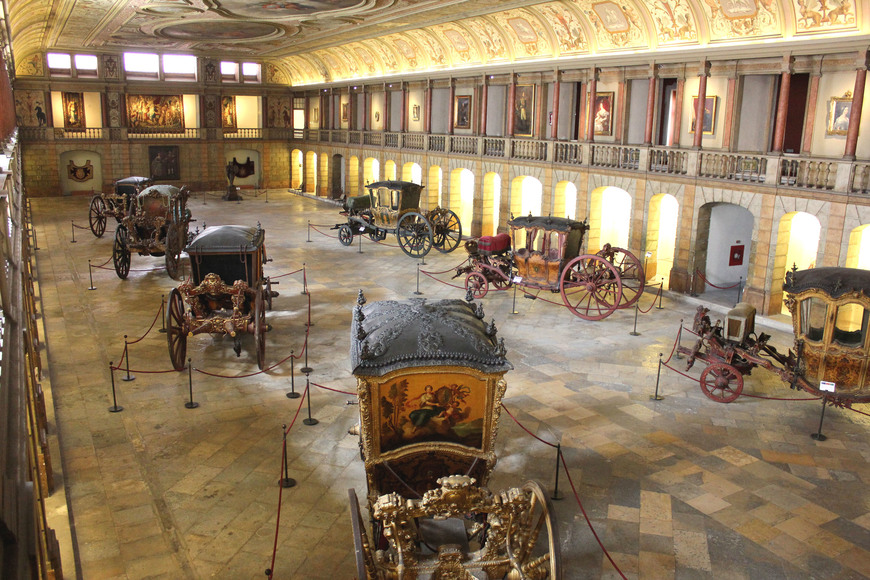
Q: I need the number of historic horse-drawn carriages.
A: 7